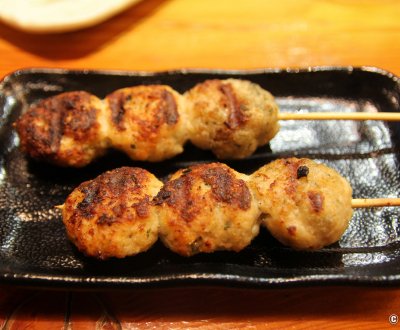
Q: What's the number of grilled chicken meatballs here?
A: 6